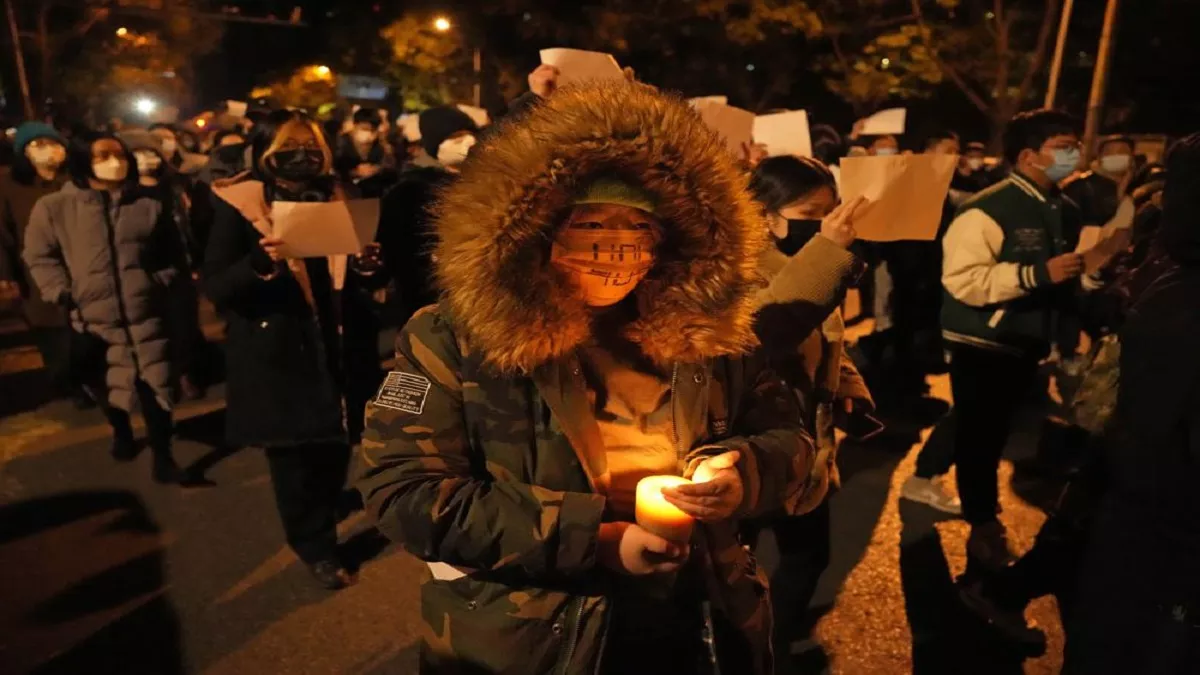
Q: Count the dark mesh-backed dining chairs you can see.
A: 0